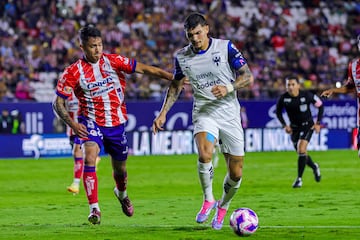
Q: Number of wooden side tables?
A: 0